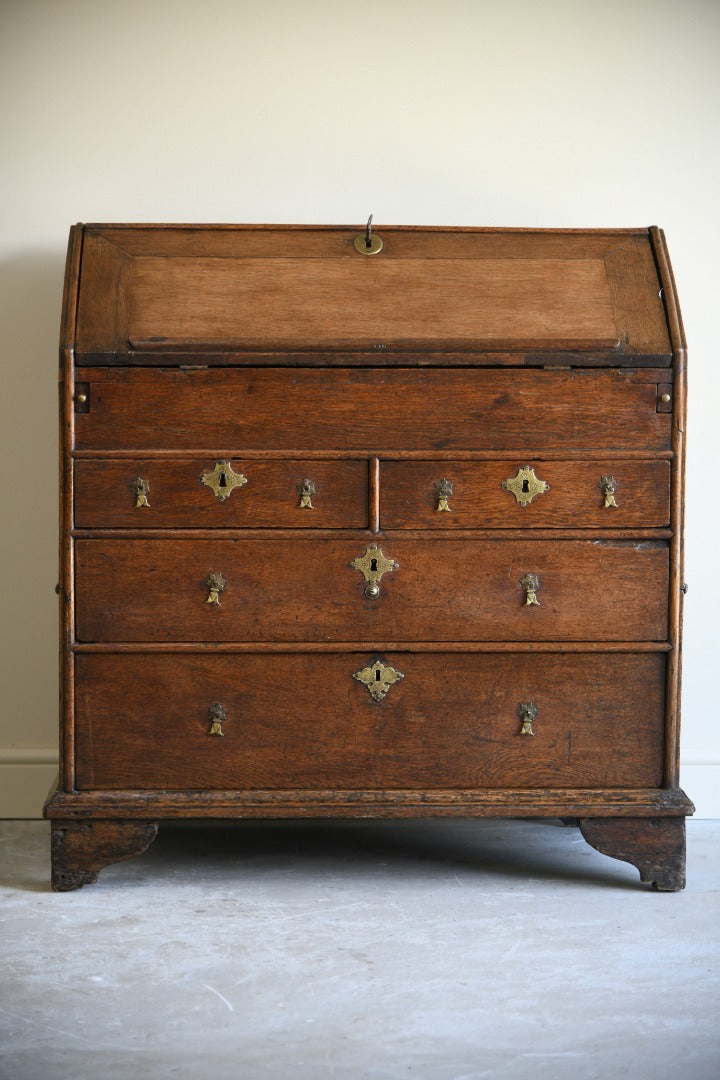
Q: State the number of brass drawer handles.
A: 8